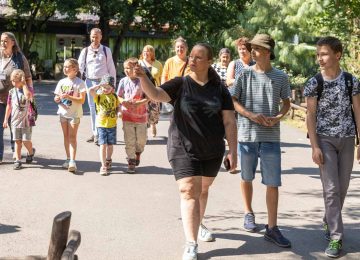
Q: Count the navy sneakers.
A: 2